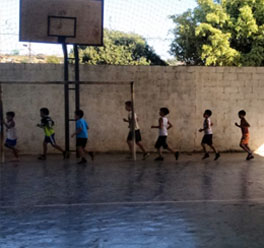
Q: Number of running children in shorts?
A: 7